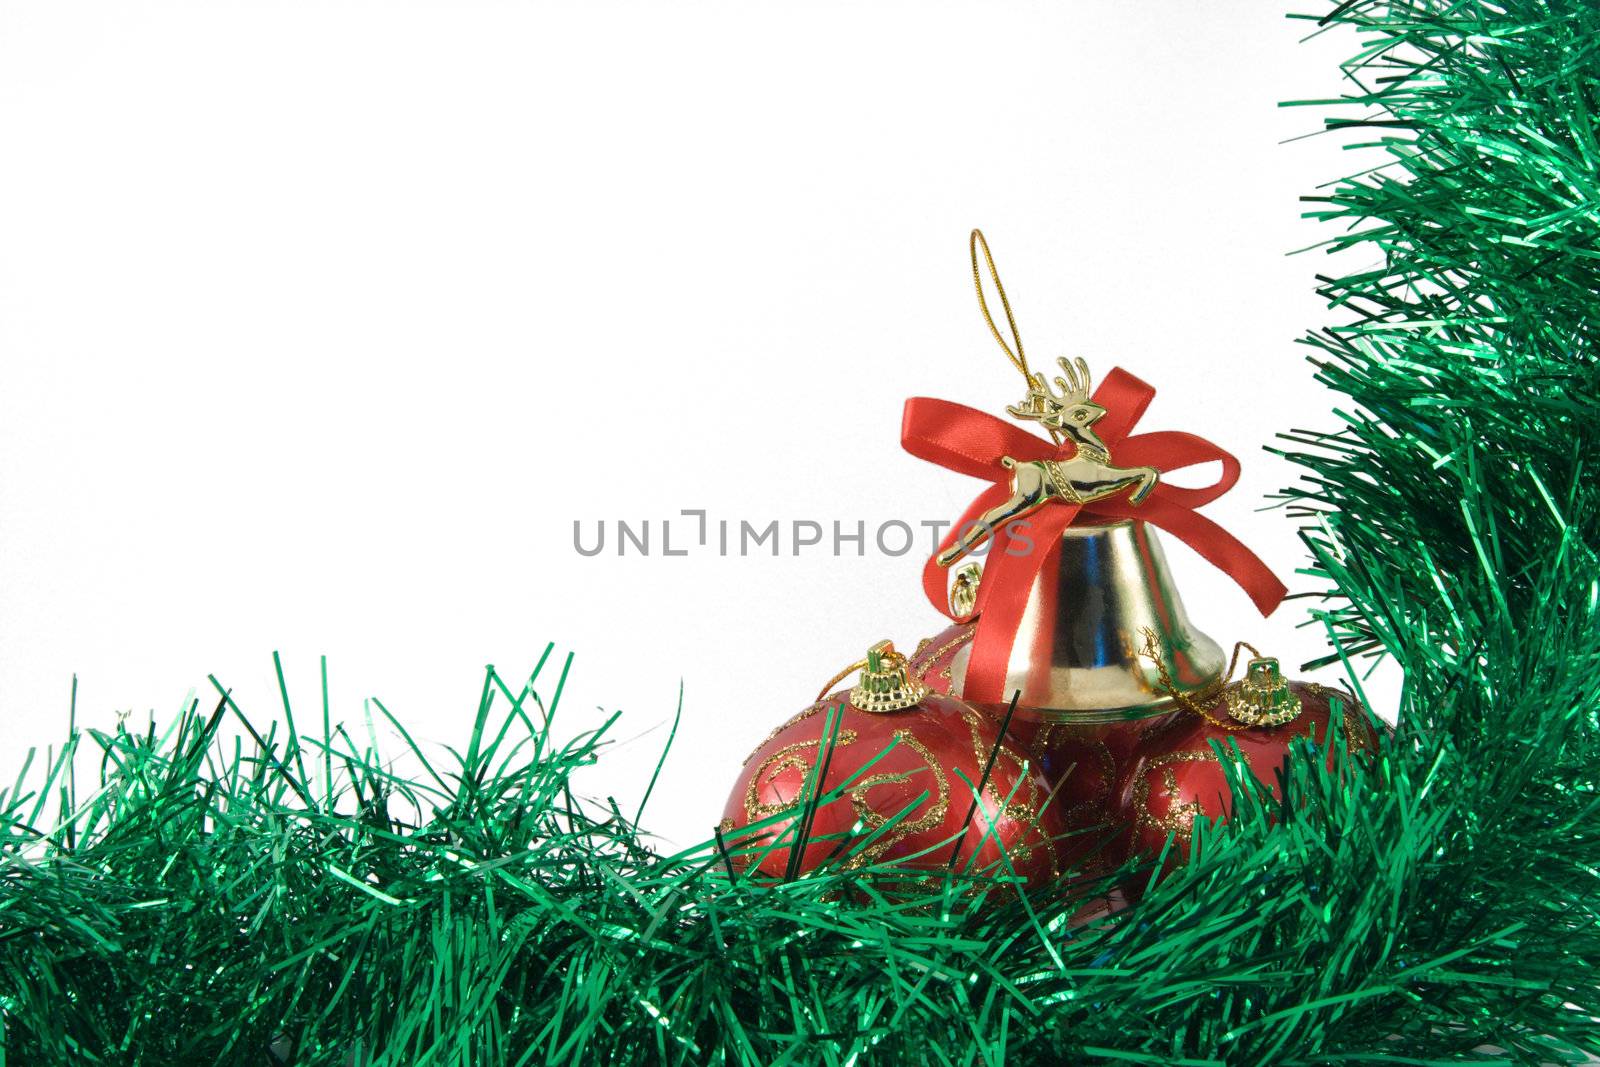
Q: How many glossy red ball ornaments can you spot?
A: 3